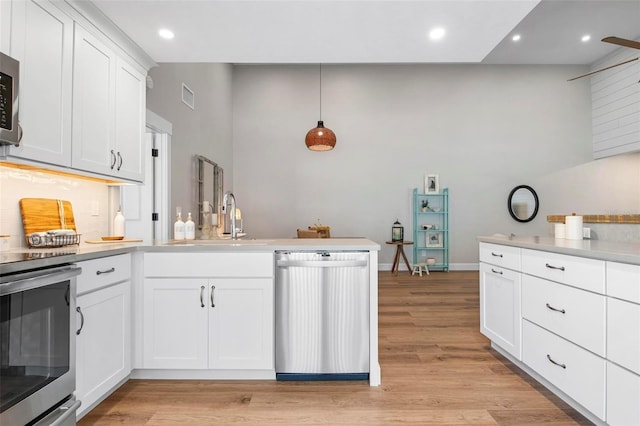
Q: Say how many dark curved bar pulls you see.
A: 12